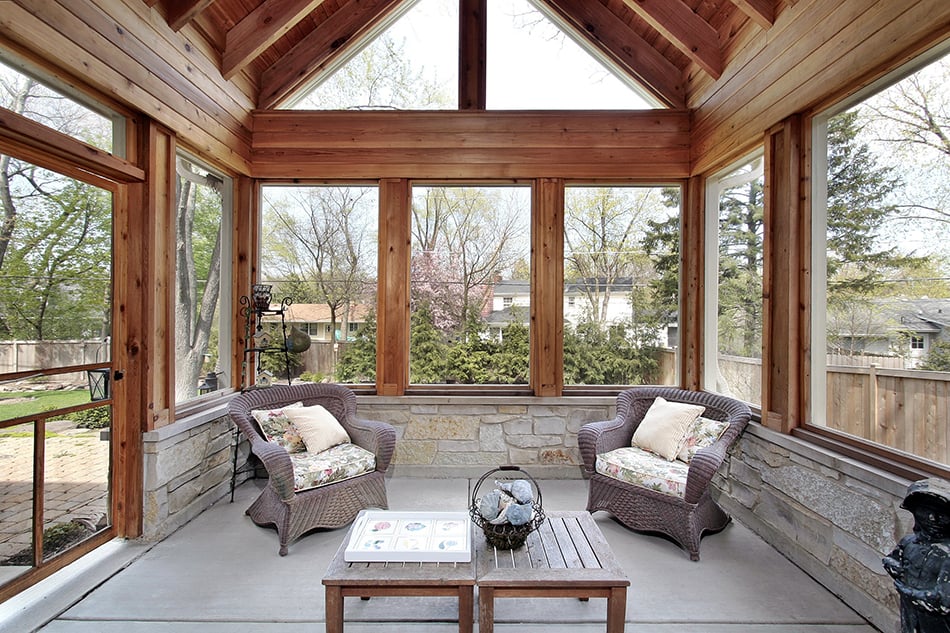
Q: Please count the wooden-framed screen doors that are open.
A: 0